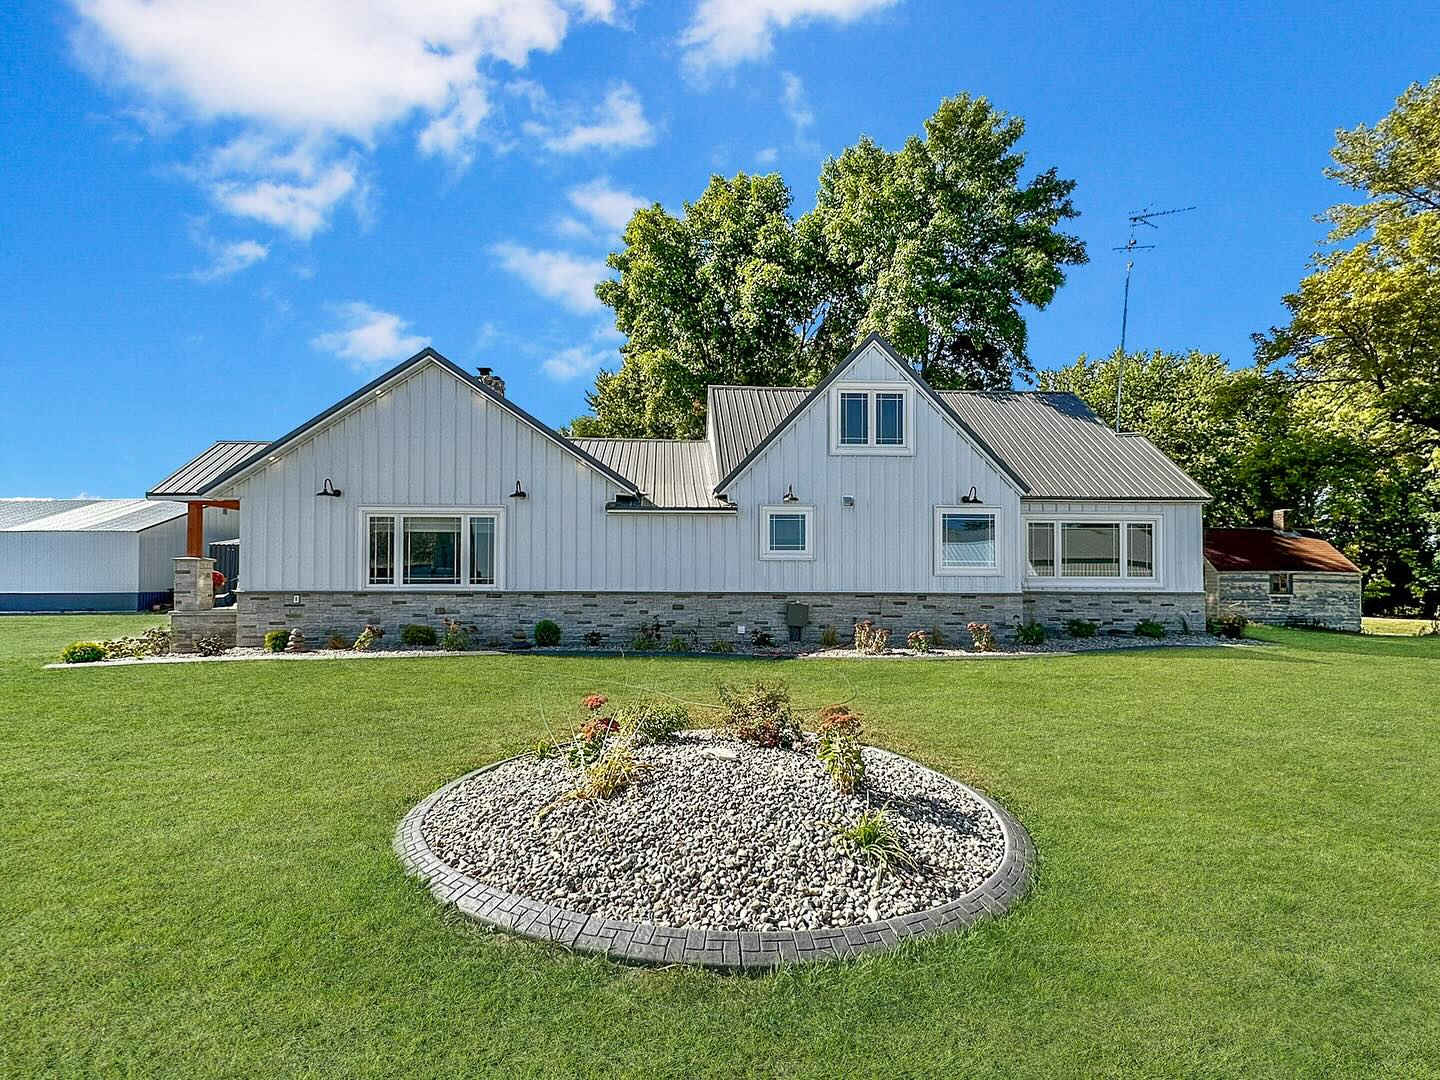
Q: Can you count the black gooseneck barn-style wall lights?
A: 4